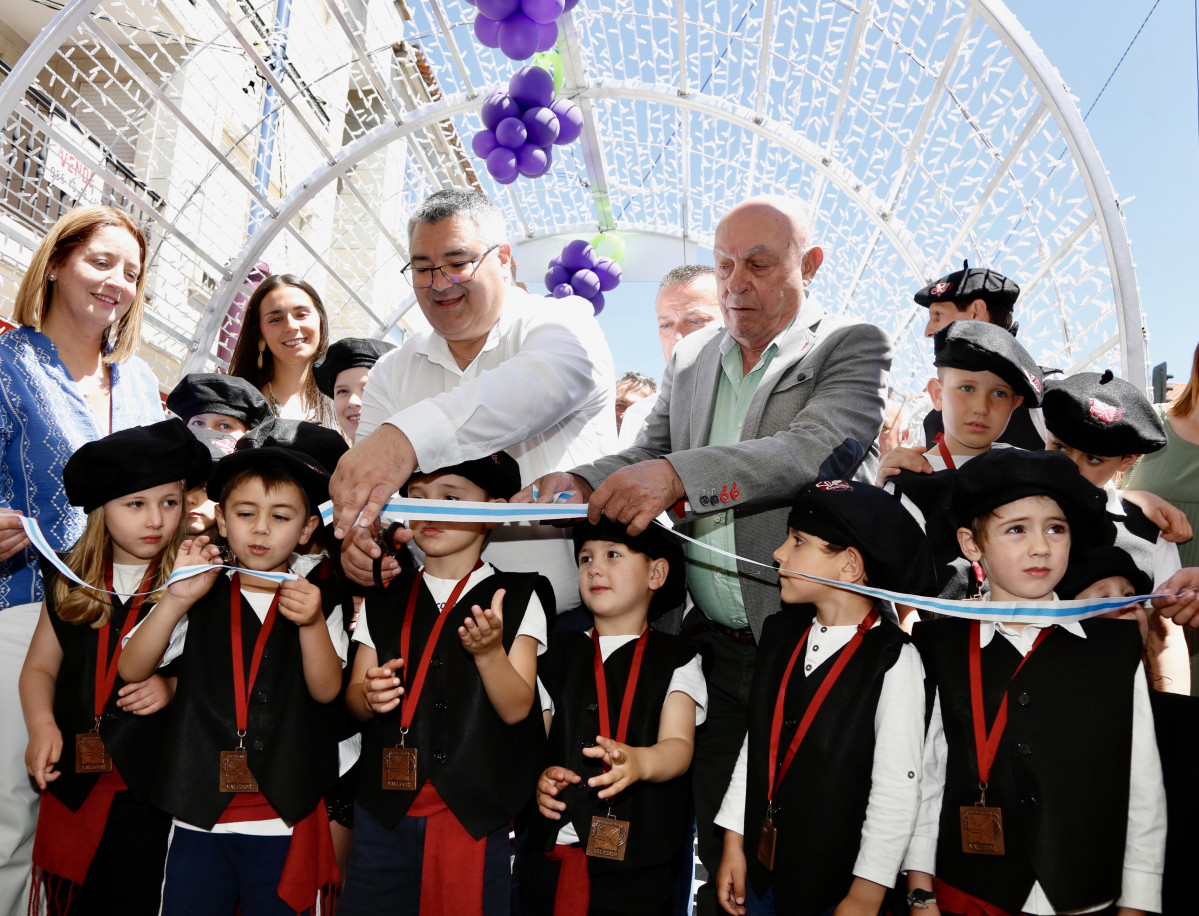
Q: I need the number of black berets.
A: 14